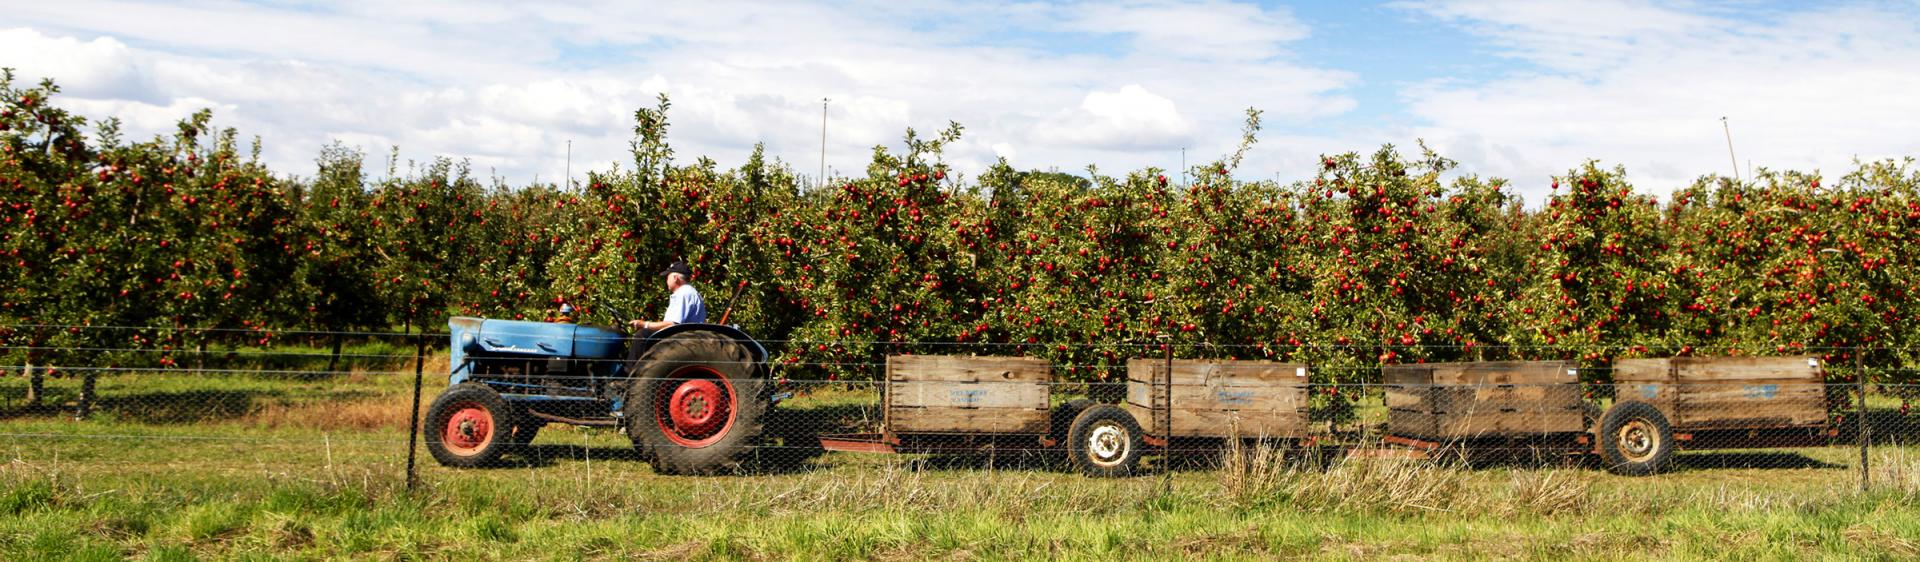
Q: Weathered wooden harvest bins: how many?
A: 4